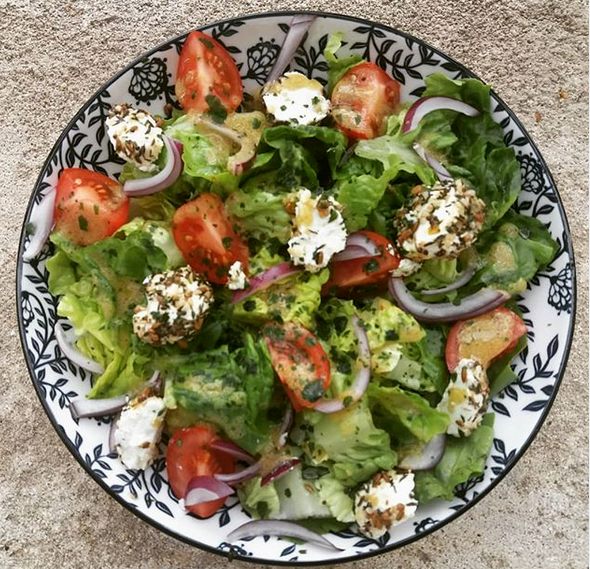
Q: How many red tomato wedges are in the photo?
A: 8